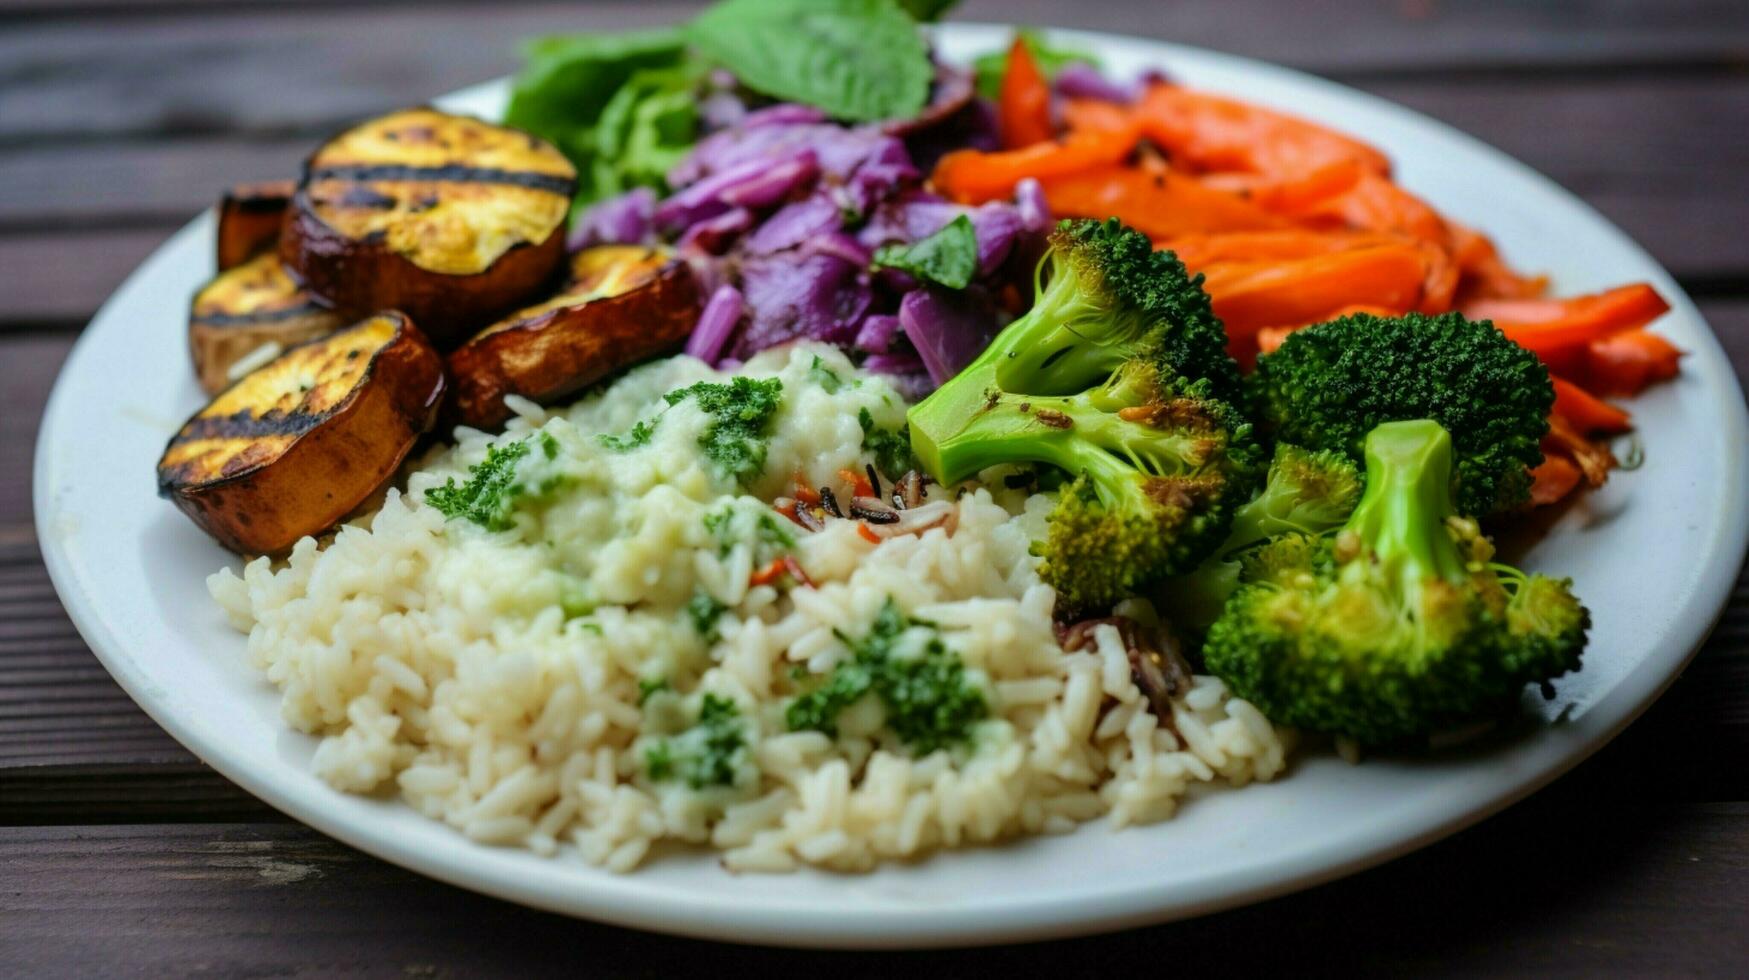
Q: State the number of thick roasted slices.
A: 5